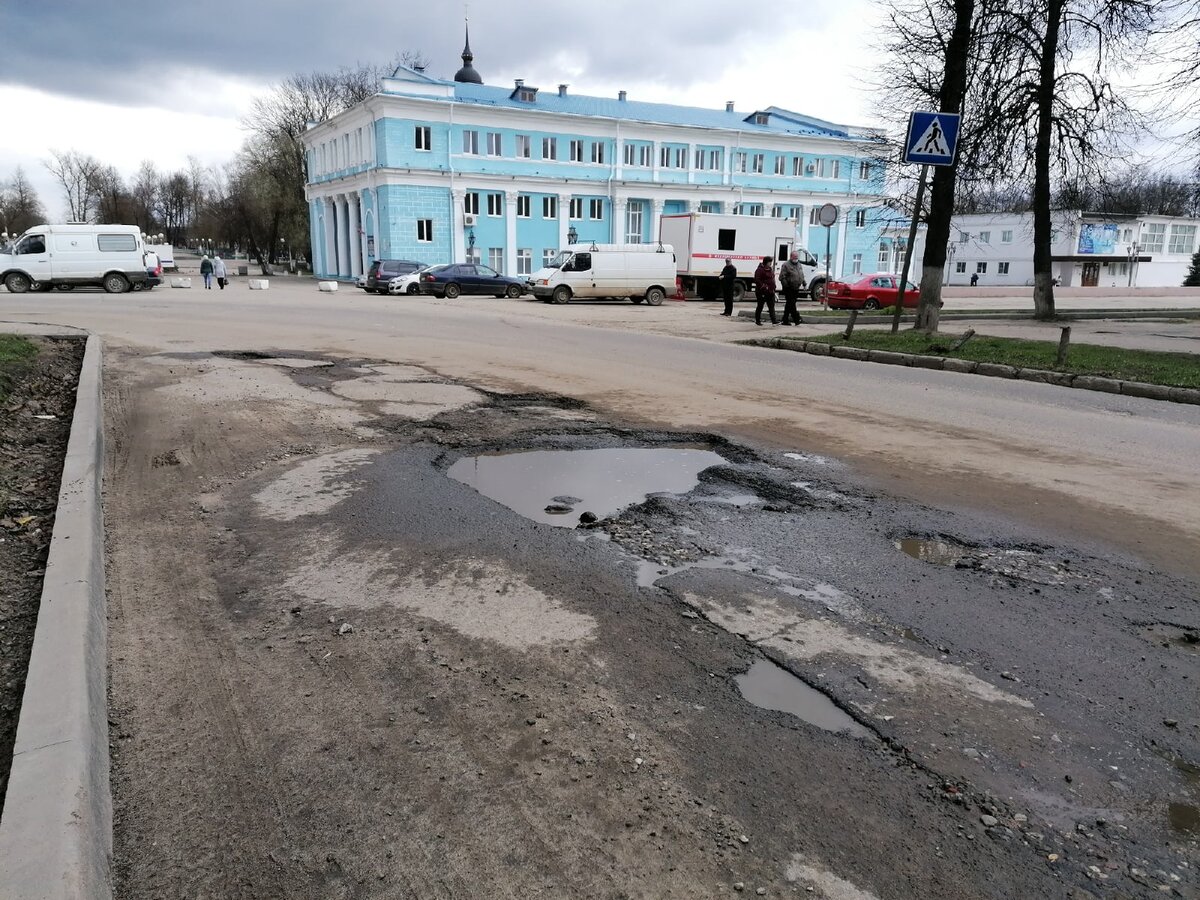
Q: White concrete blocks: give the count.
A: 3